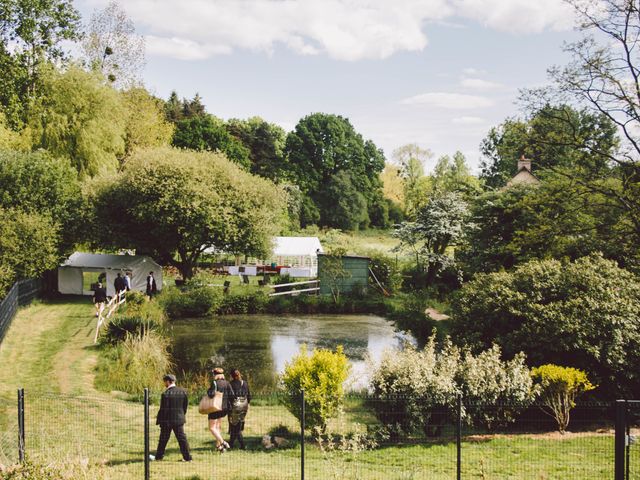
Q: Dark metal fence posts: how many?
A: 5